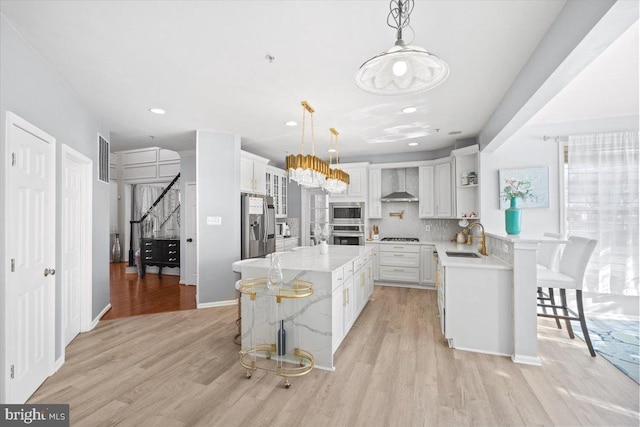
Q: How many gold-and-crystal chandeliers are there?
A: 2